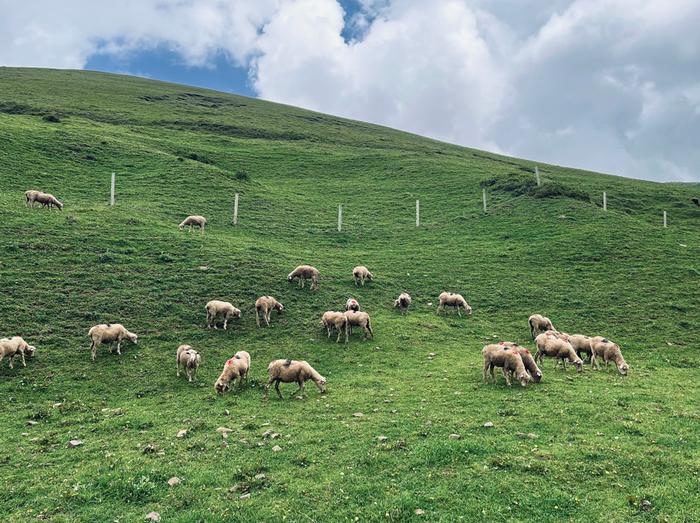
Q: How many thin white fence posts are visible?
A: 8